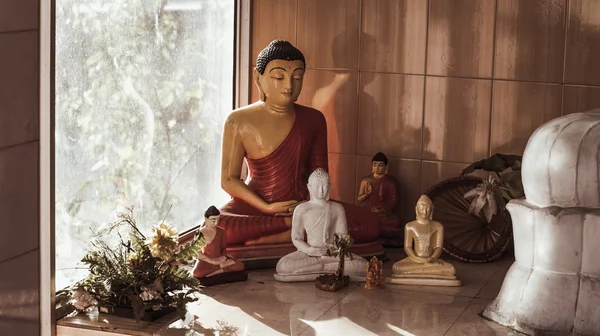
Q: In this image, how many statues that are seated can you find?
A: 5